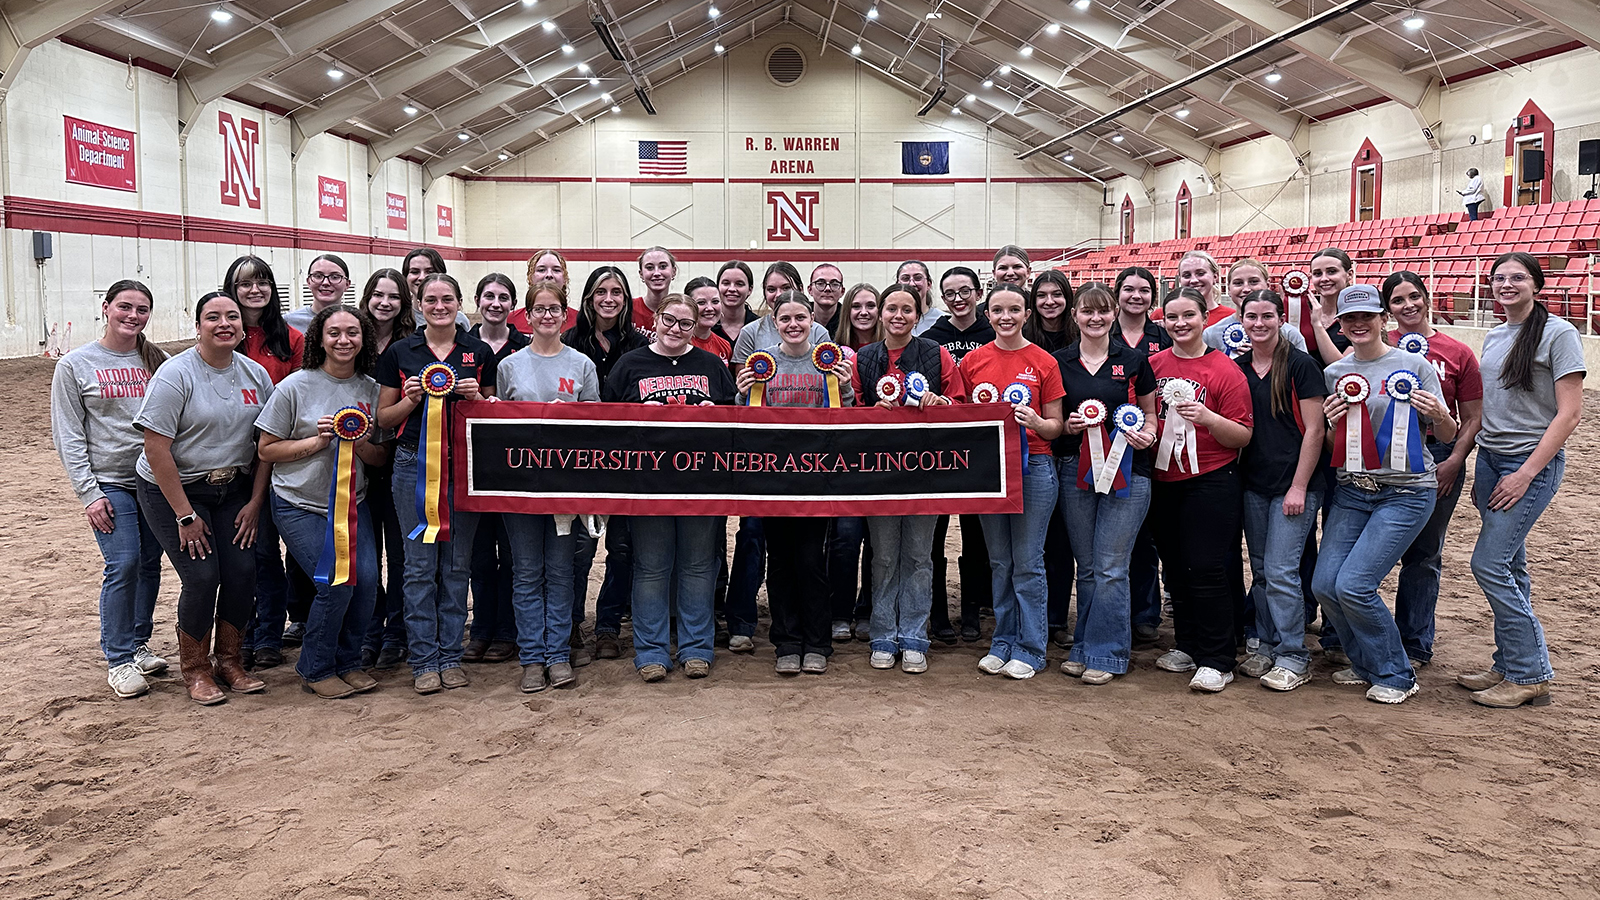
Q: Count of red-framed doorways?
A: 4